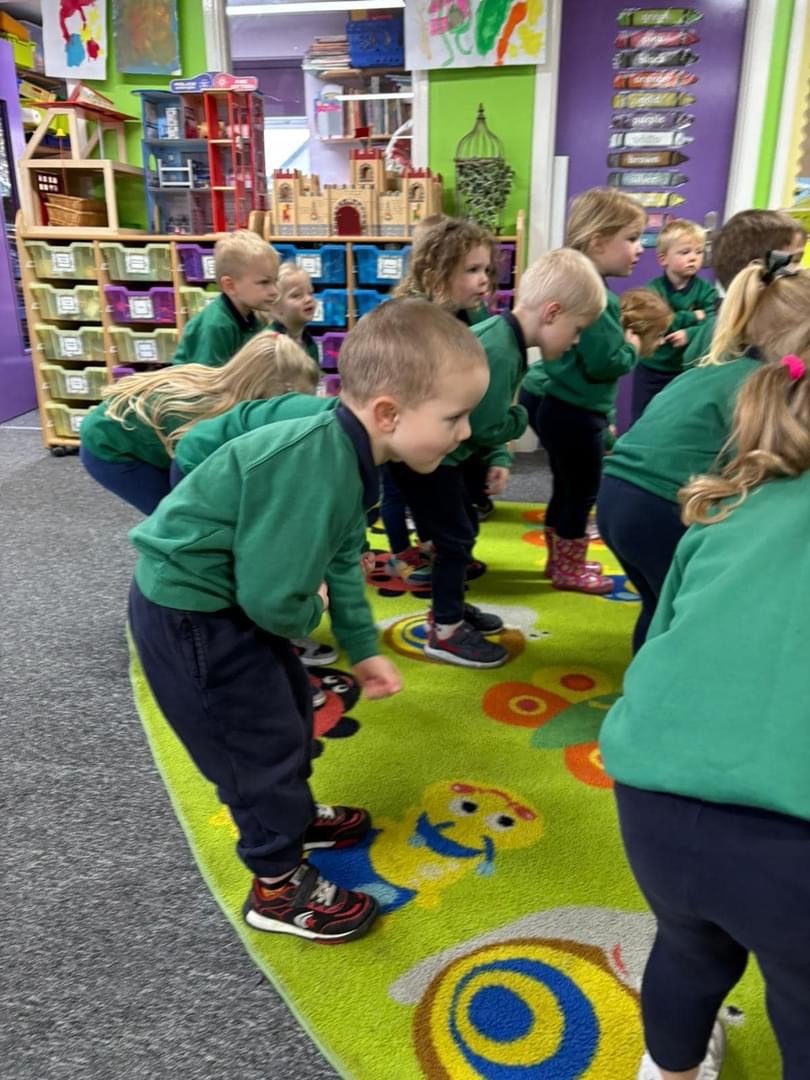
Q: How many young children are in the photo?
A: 13